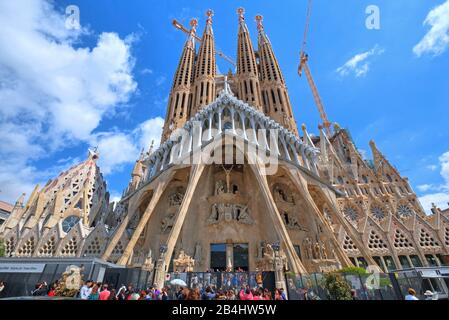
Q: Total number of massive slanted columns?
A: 6